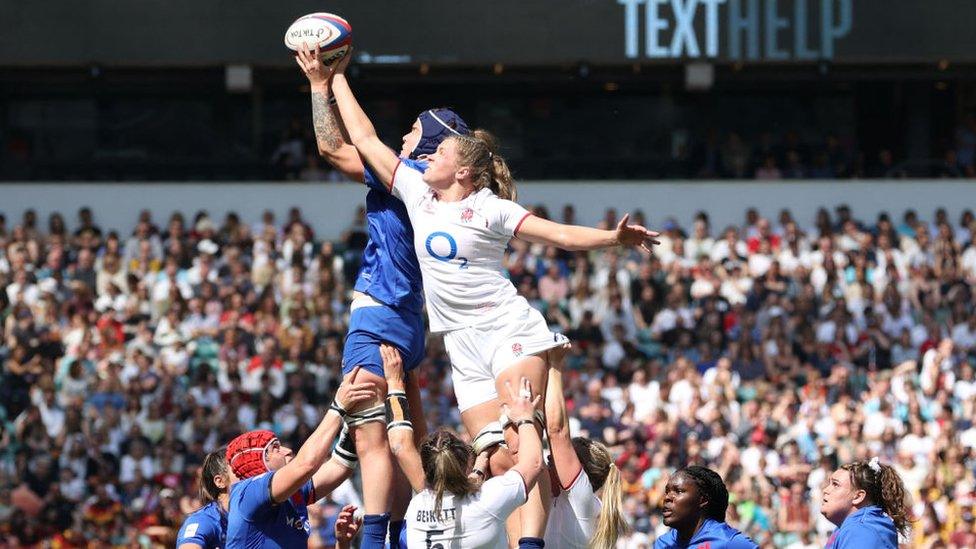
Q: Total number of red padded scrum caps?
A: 1